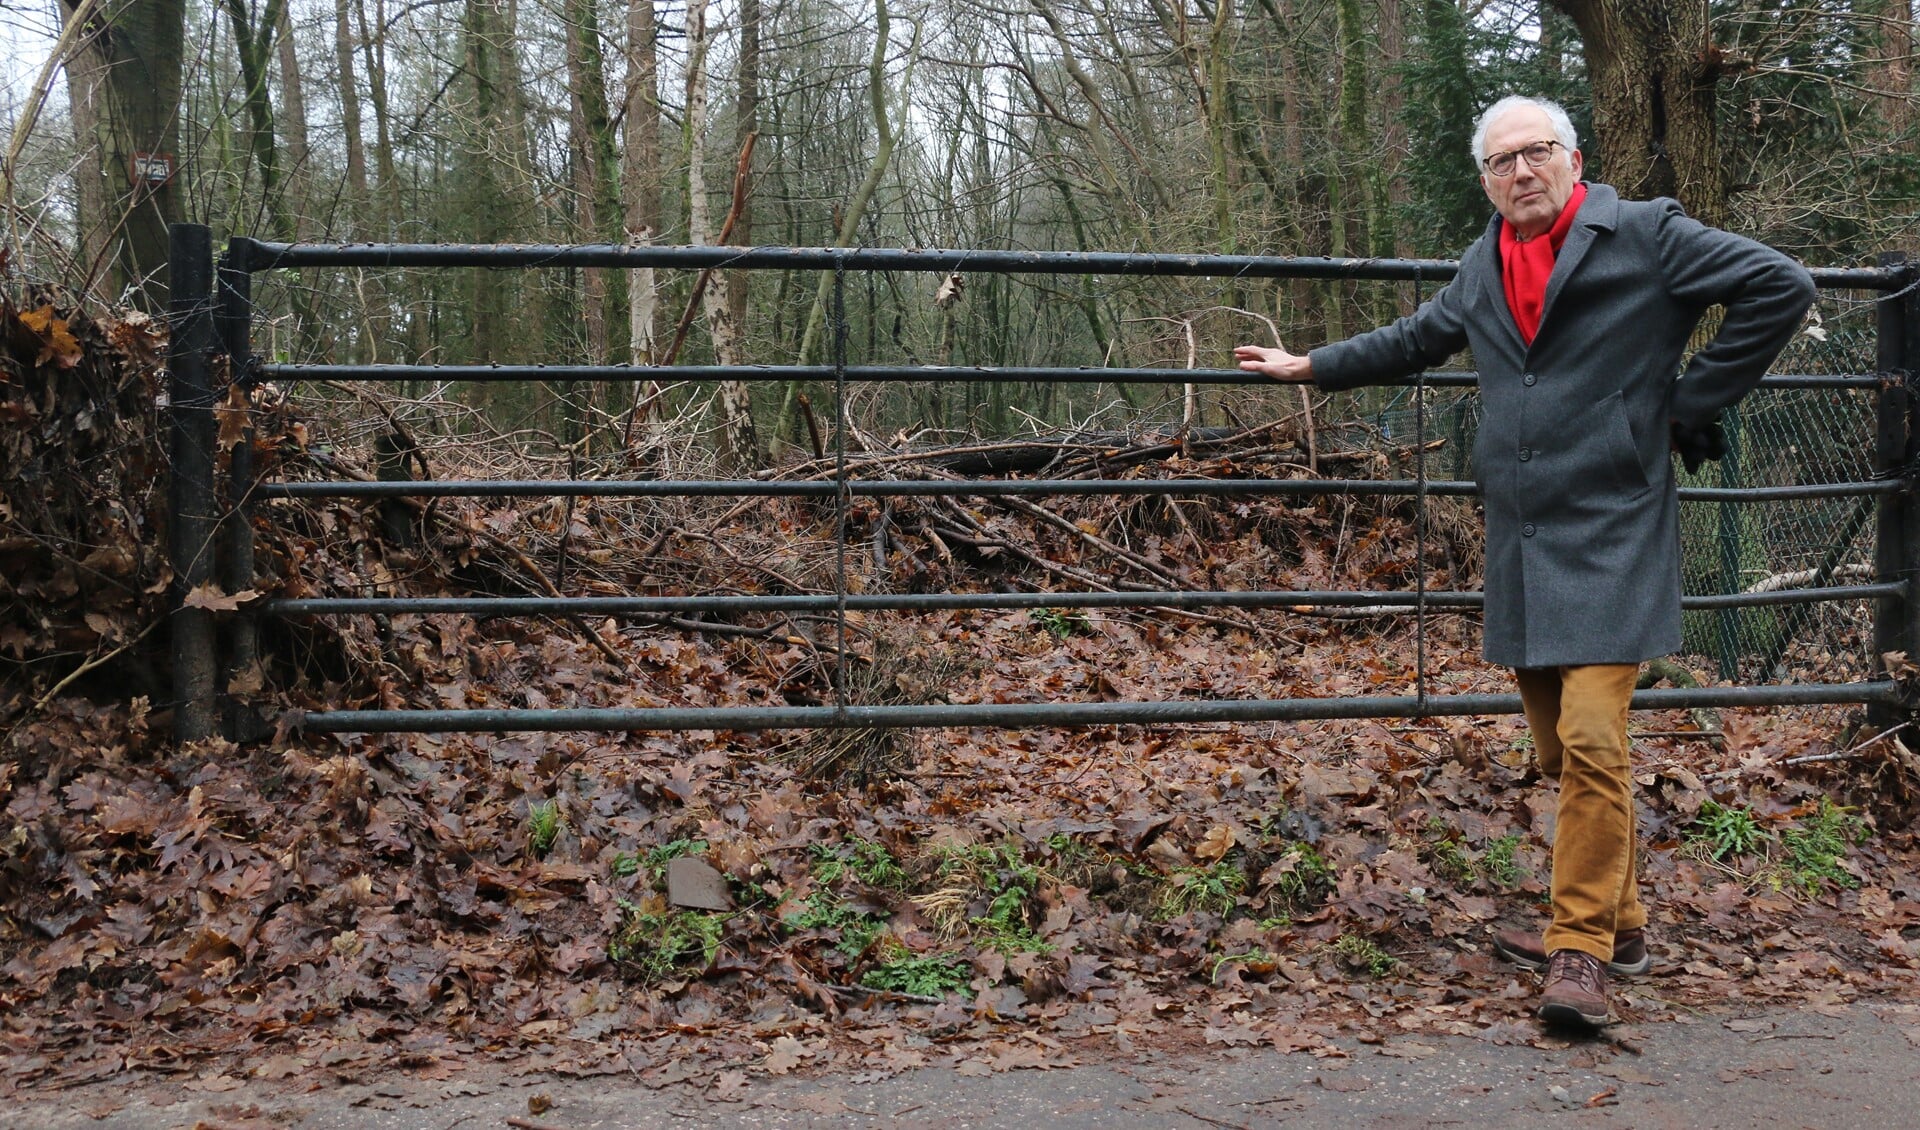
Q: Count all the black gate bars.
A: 5